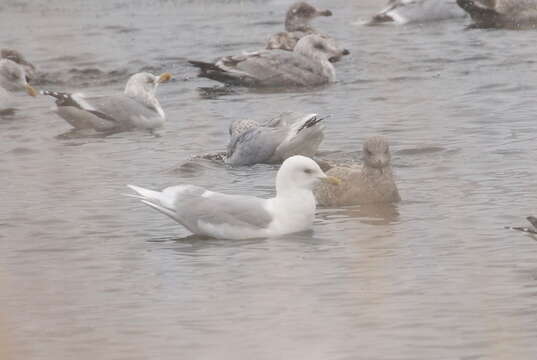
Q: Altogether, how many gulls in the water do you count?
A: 11